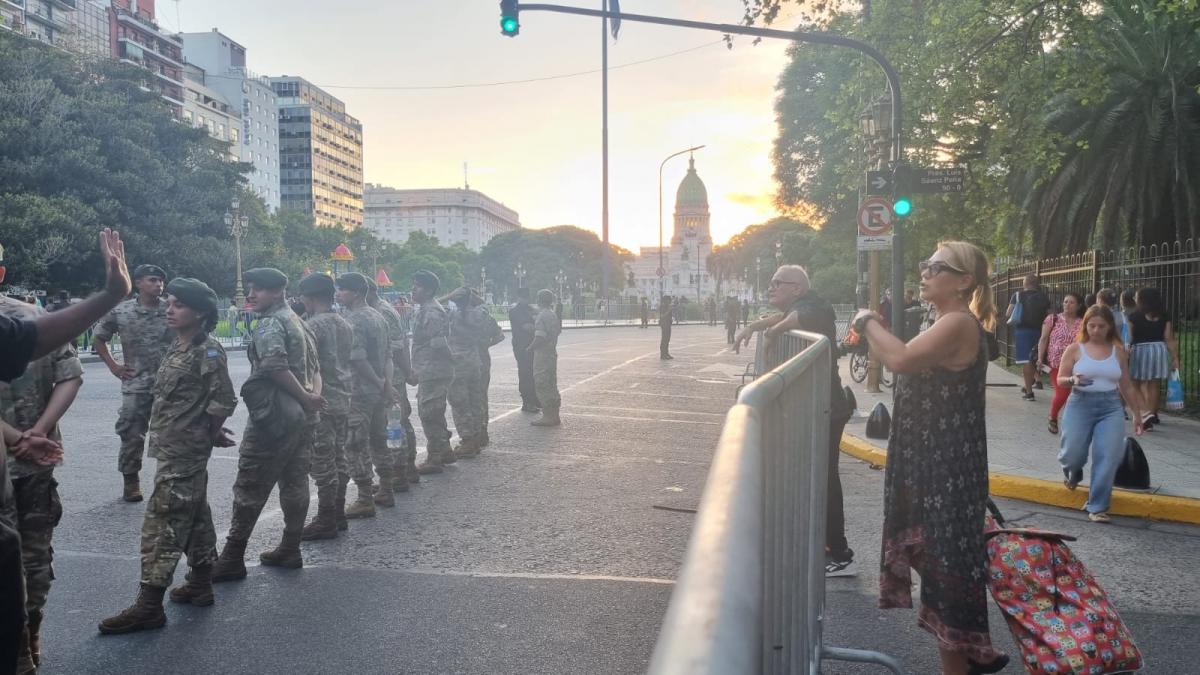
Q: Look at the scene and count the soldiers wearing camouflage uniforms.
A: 11